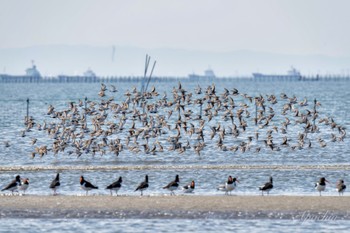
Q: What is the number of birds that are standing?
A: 13